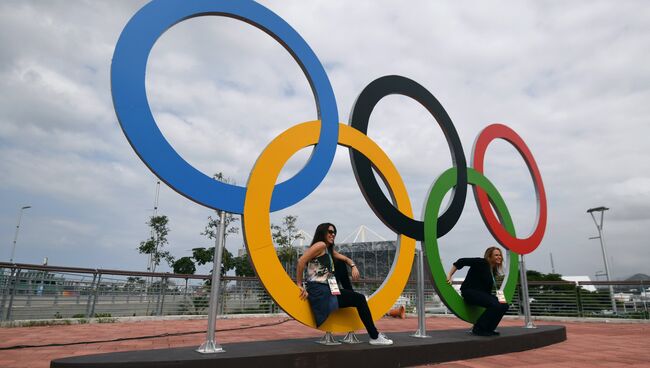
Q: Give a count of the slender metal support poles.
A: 3